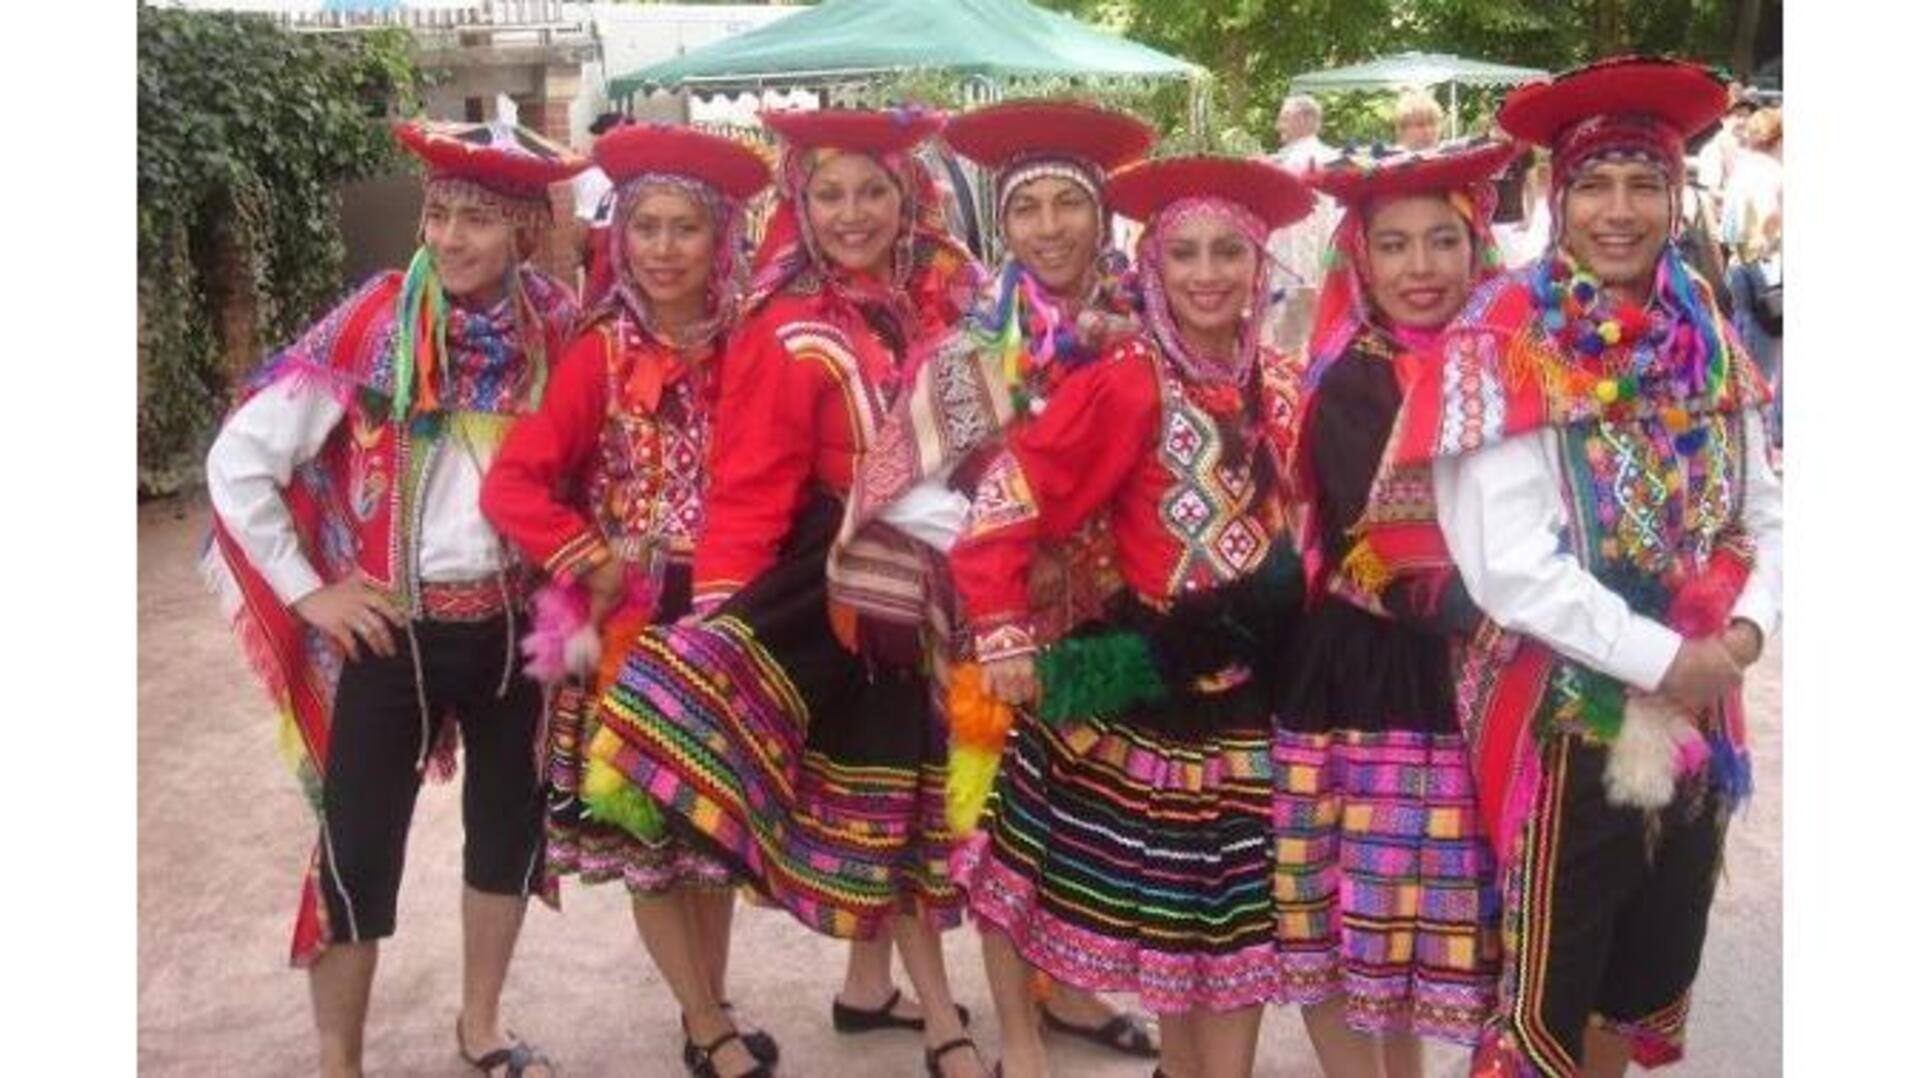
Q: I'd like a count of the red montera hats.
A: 7